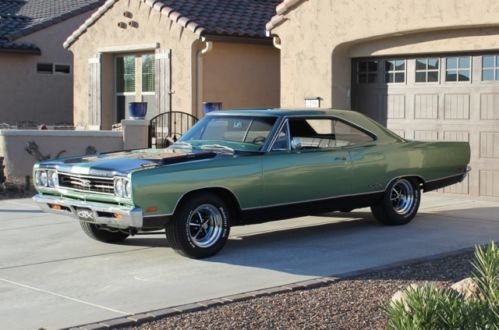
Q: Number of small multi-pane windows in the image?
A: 5